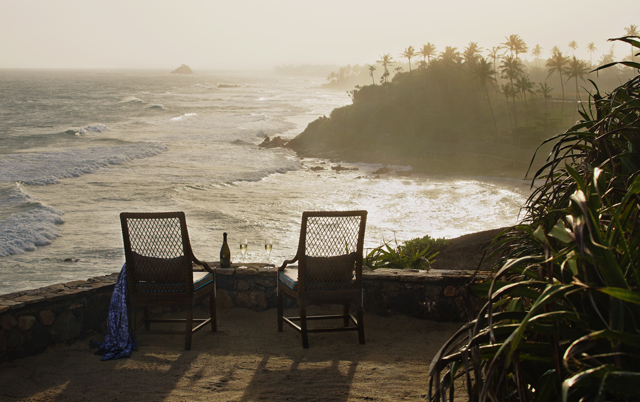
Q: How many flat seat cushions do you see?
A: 2